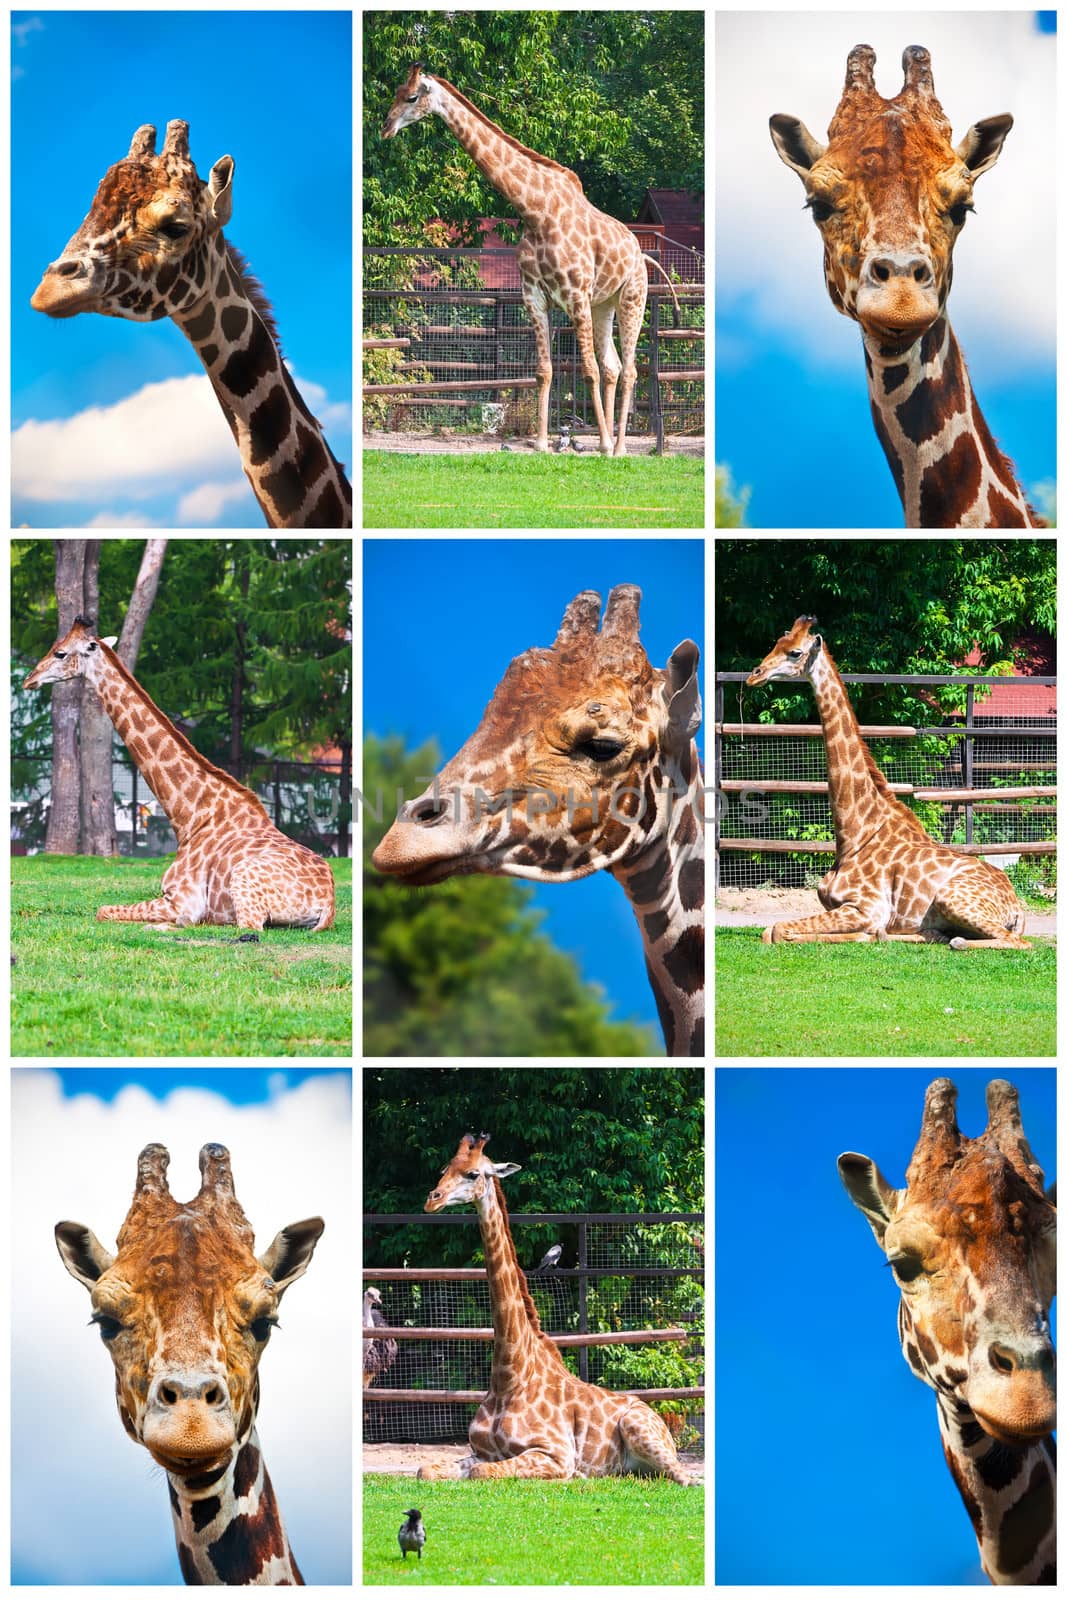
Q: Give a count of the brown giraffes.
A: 9